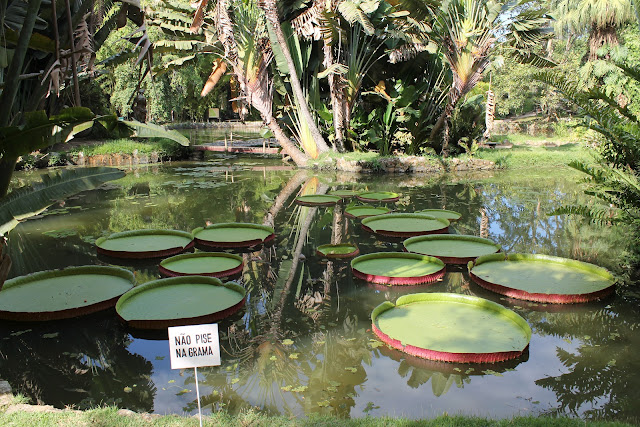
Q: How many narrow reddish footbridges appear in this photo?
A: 1